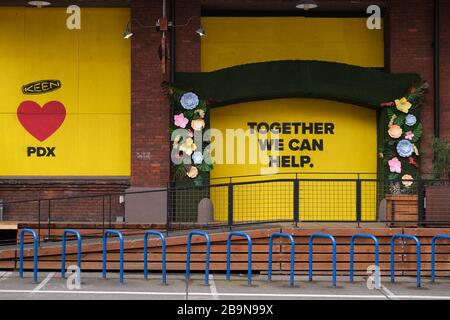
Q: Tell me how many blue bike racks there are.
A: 11